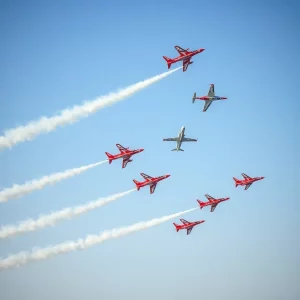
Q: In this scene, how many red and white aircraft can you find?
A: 6